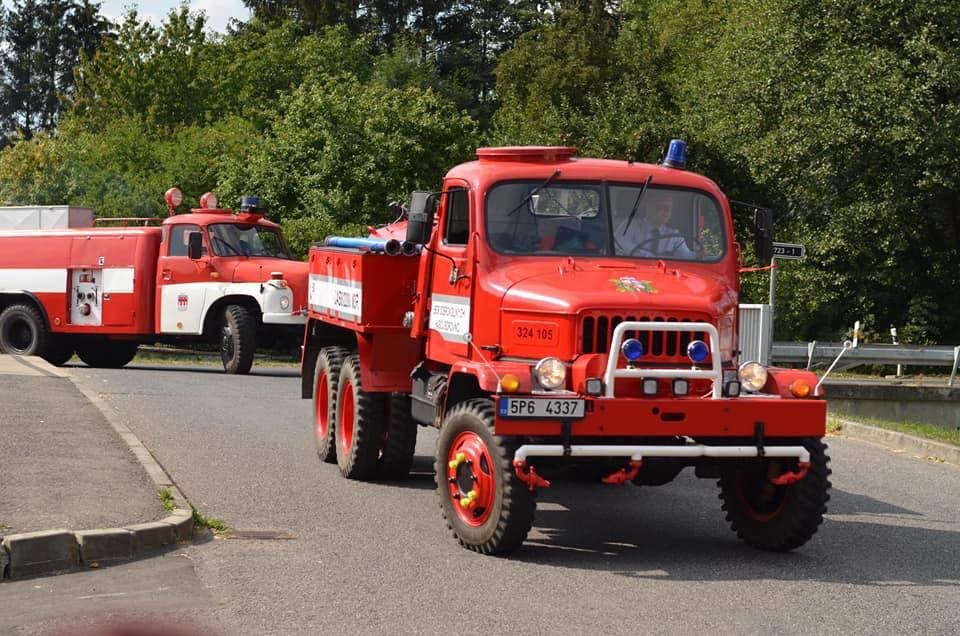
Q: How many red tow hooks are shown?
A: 3